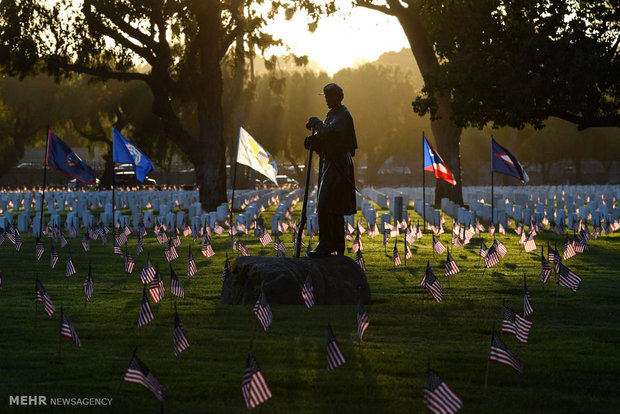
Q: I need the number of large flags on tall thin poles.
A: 5